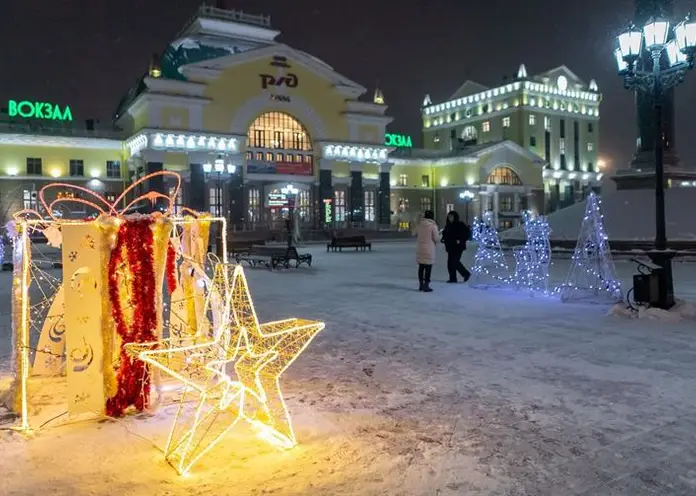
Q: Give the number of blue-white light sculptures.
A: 3